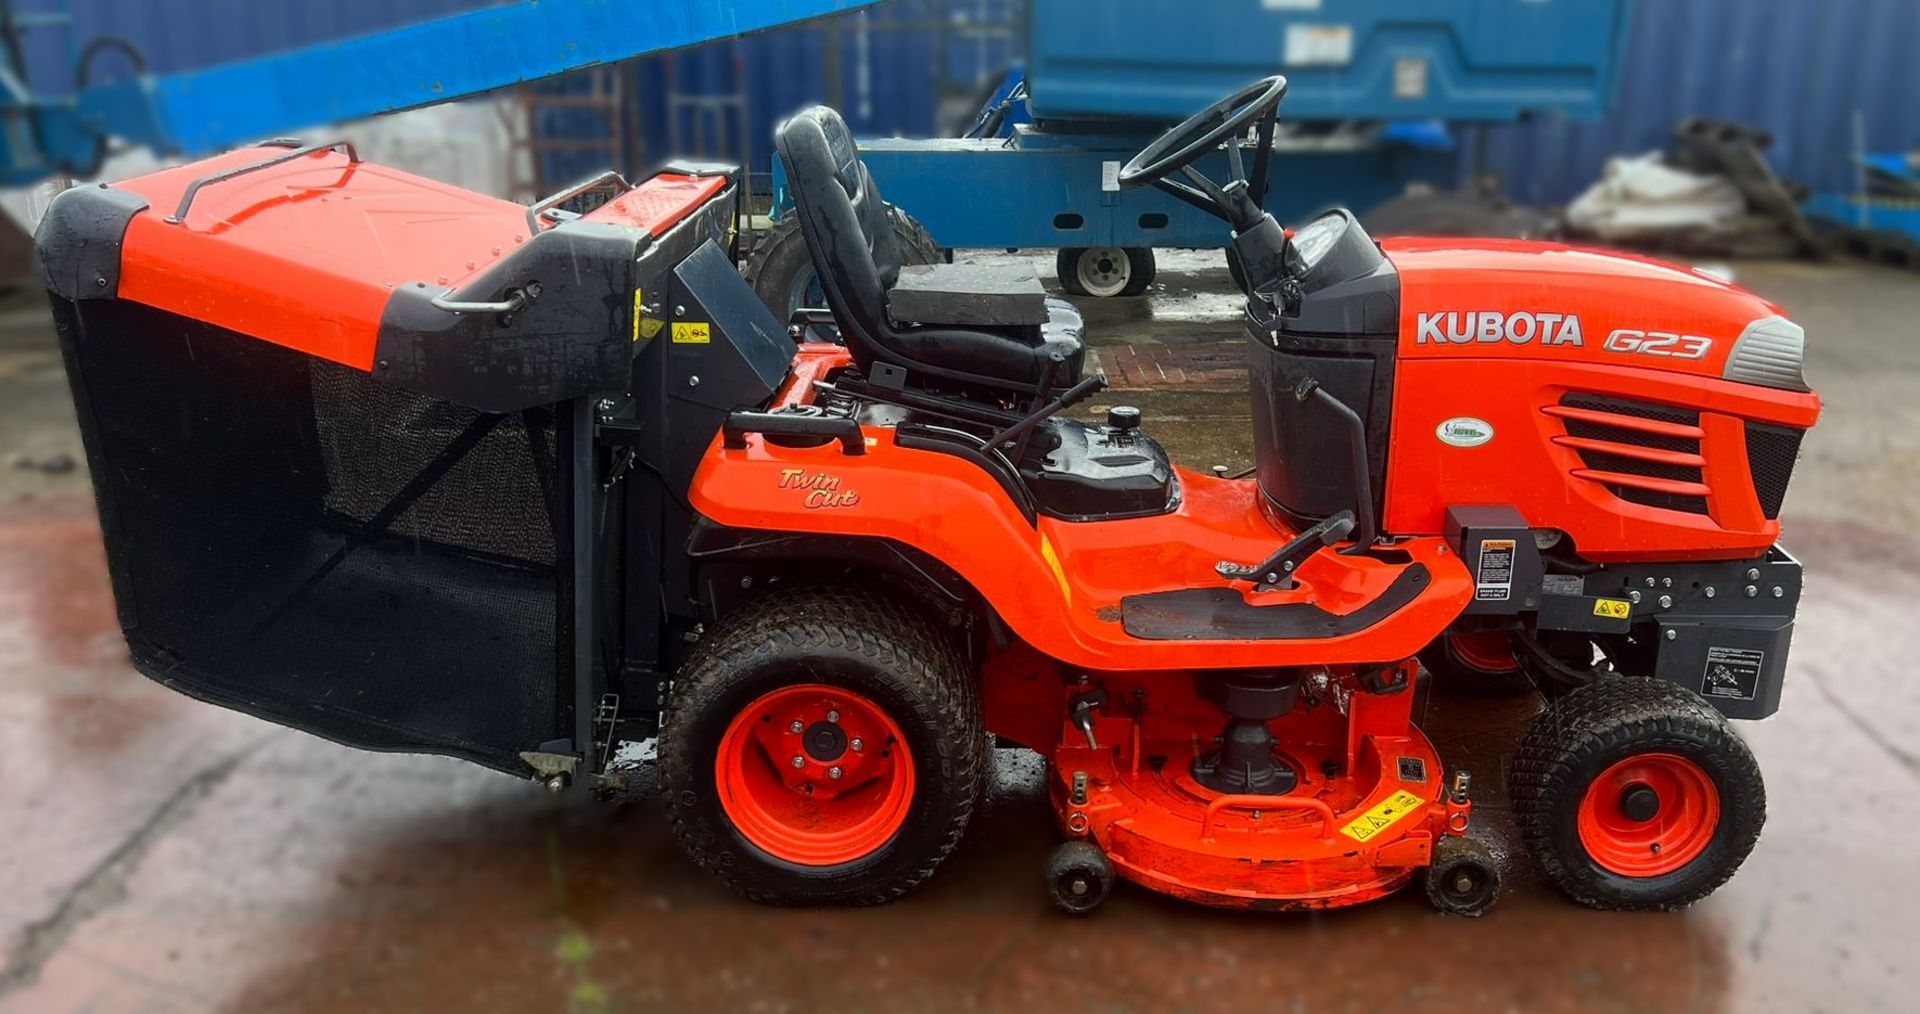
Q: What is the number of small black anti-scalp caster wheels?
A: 2